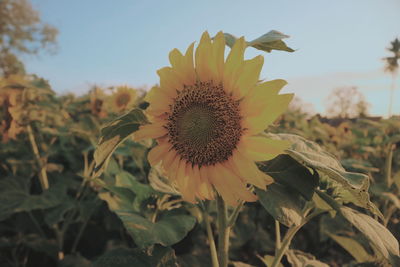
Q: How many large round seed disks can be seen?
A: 1